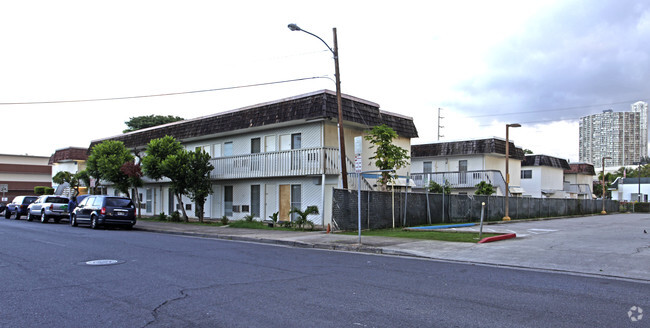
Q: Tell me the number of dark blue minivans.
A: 1